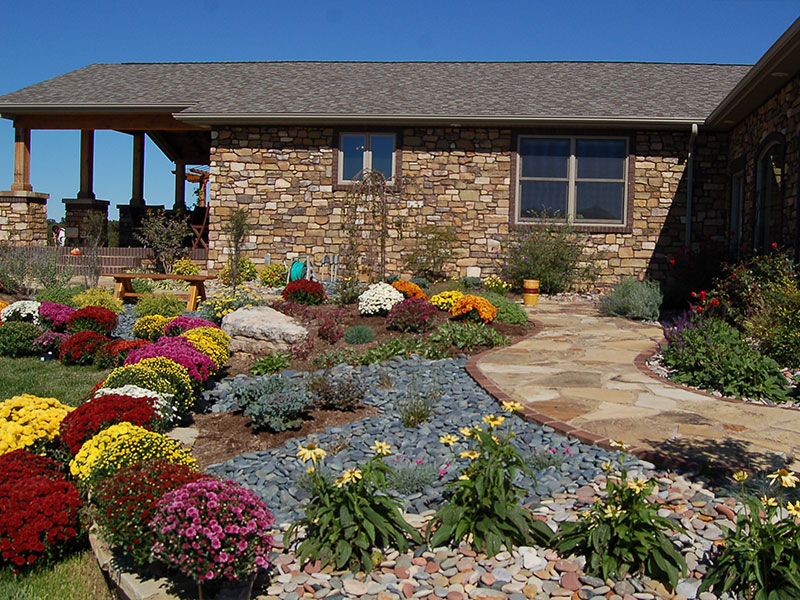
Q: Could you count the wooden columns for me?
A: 4